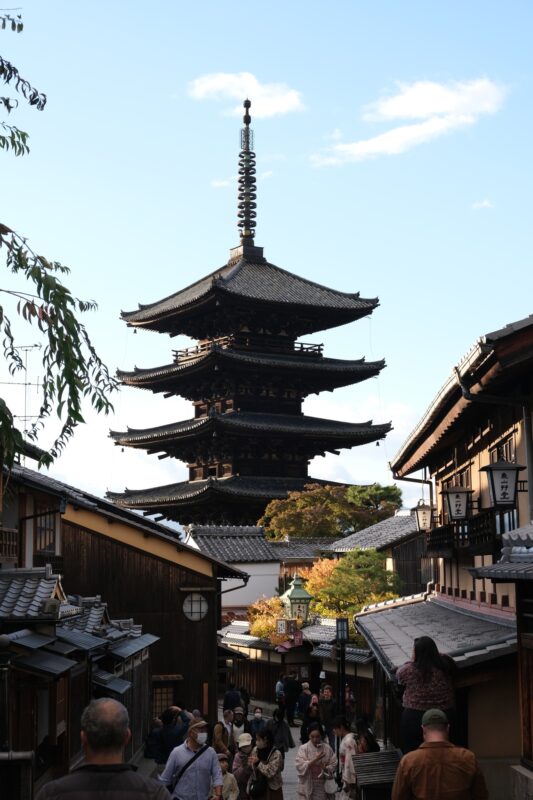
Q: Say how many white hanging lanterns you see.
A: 3